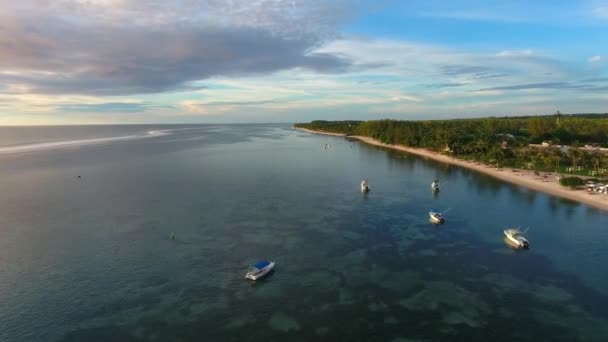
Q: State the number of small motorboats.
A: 5